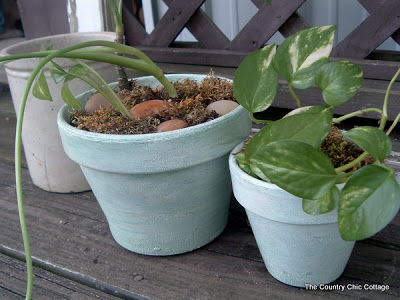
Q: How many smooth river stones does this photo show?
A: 4